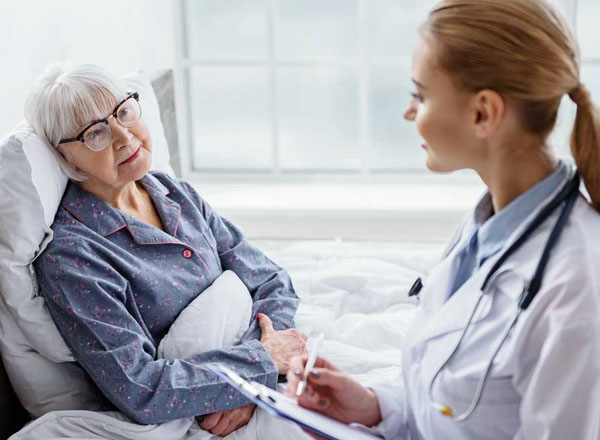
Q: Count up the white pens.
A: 1